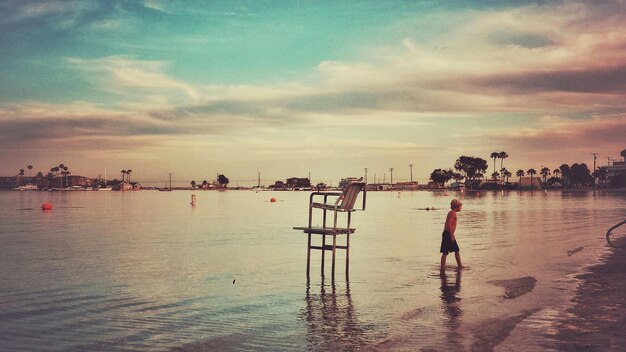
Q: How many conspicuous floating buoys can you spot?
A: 3